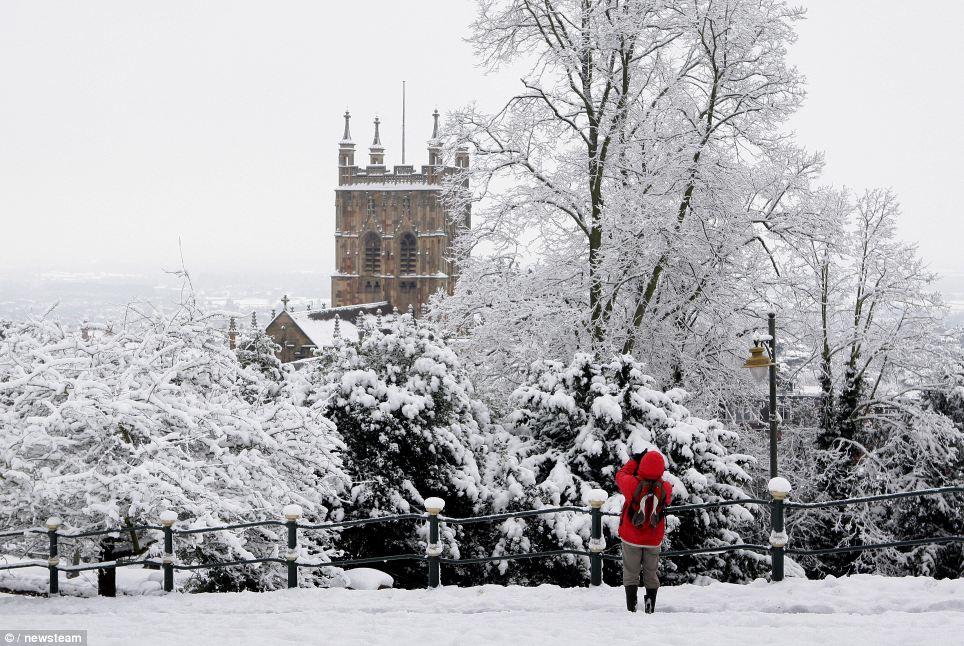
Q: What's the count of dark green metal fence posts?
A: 6